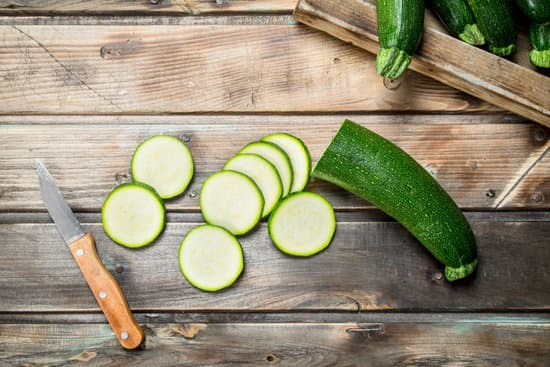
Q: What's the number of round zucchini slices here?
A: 8